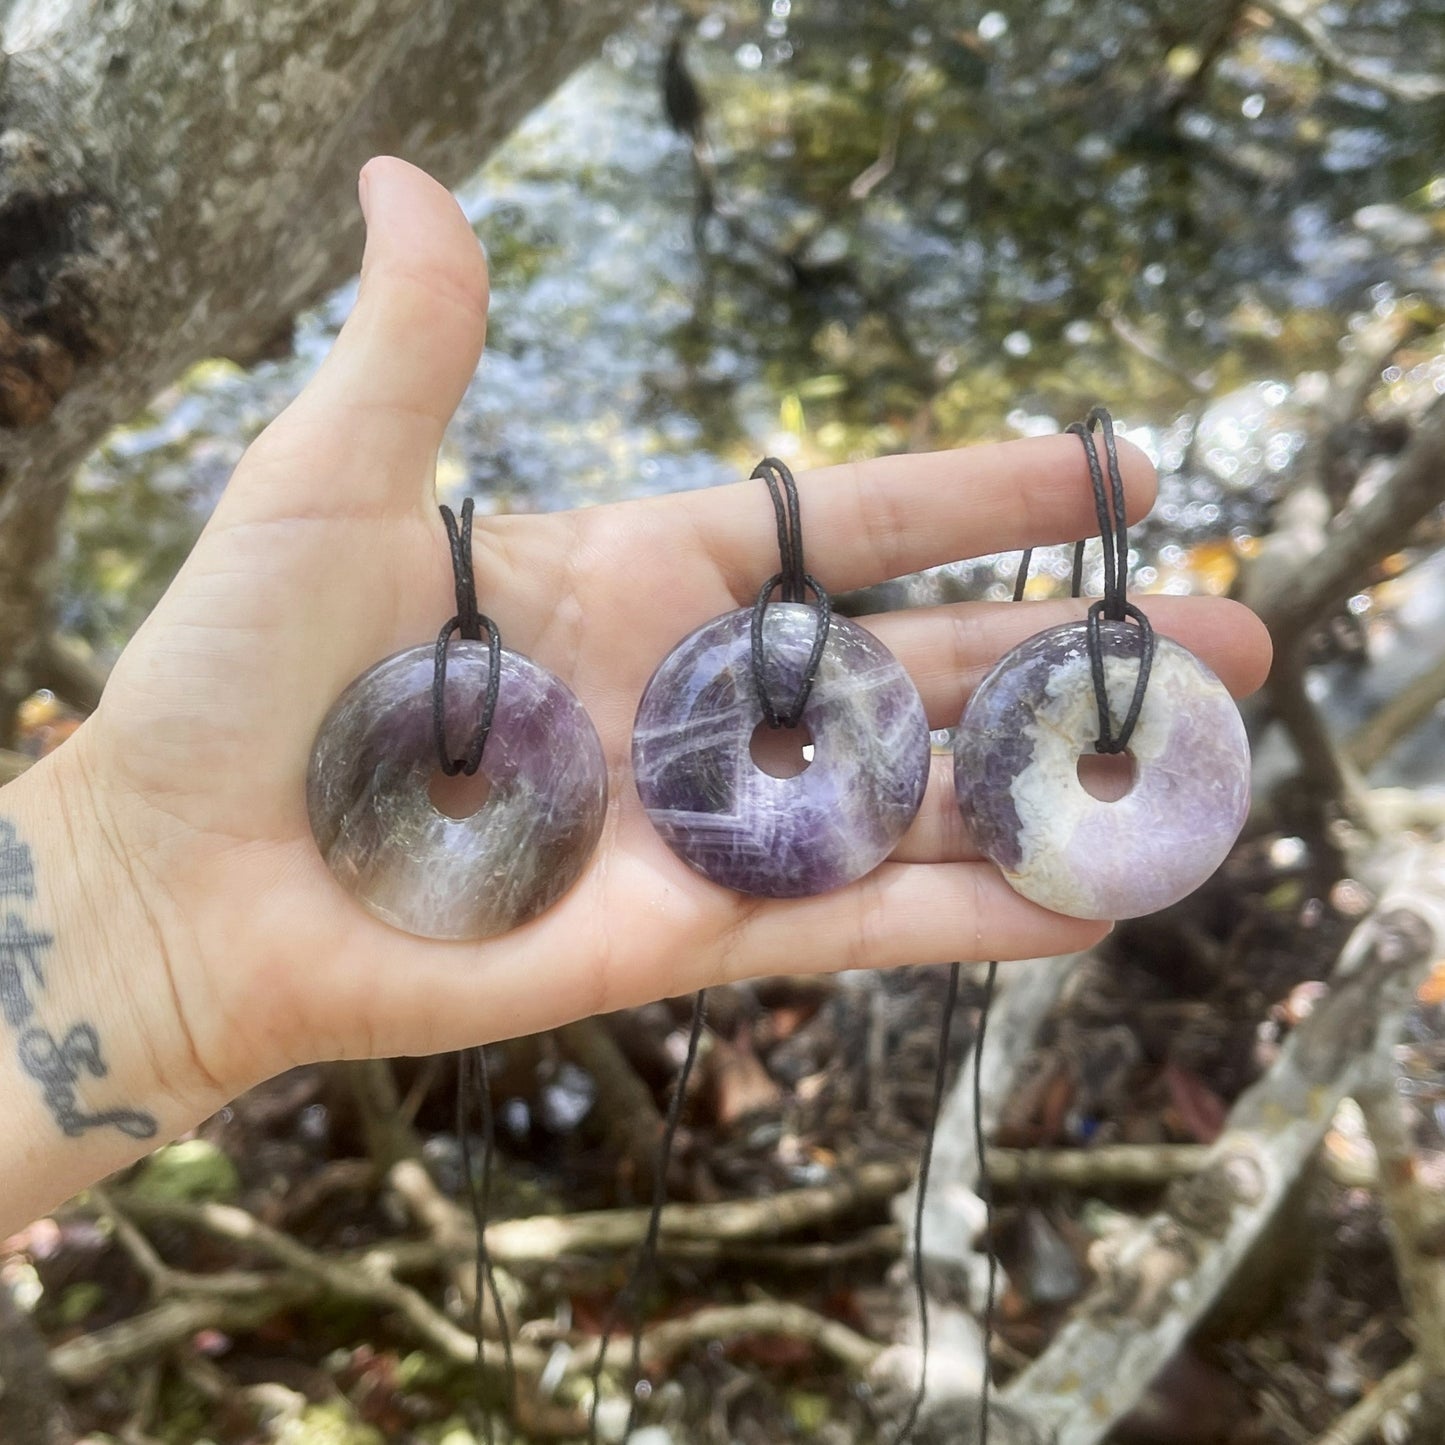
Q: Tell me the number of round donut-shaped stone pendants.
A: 3